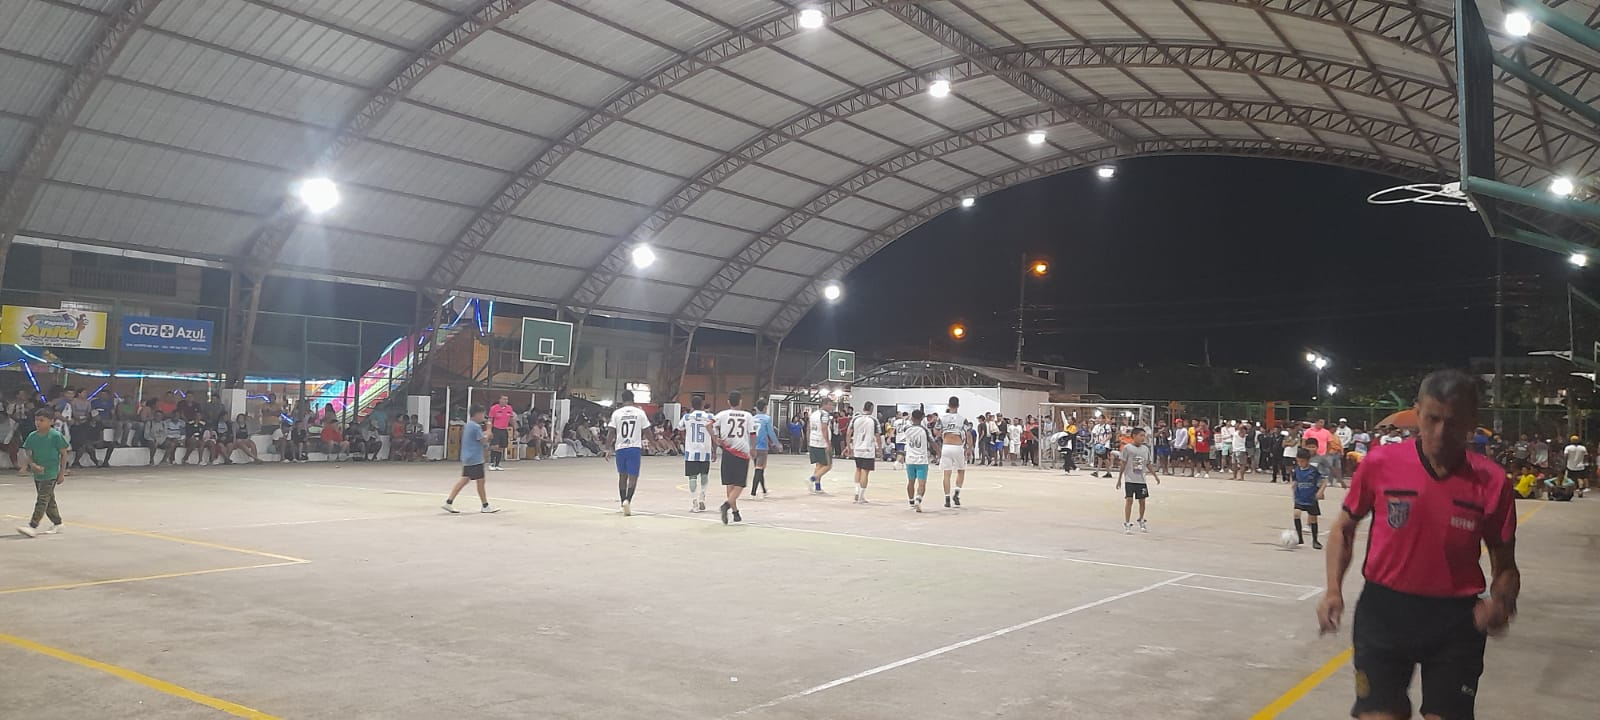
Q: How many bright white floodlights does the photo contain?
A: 11